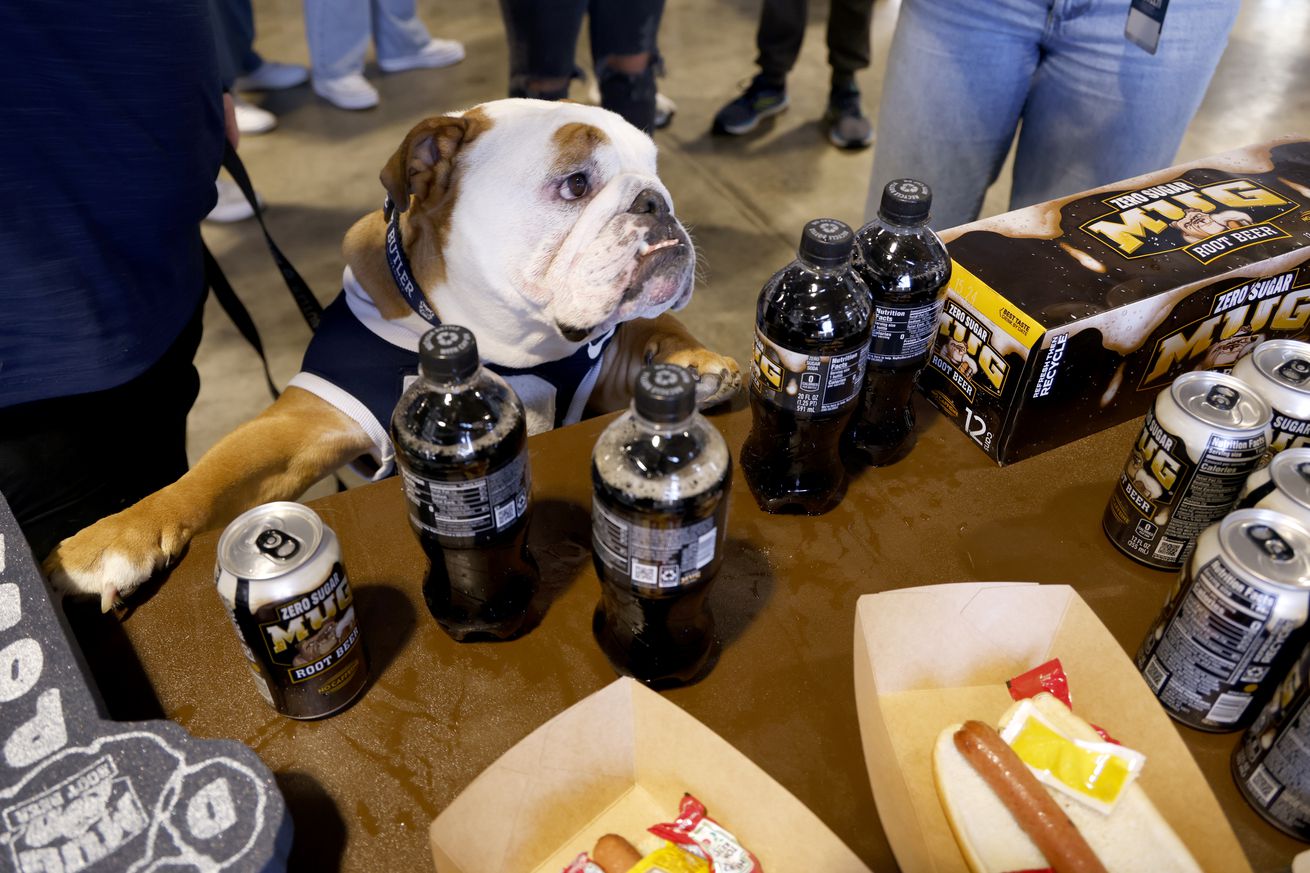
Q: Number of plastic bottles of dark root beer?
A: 4